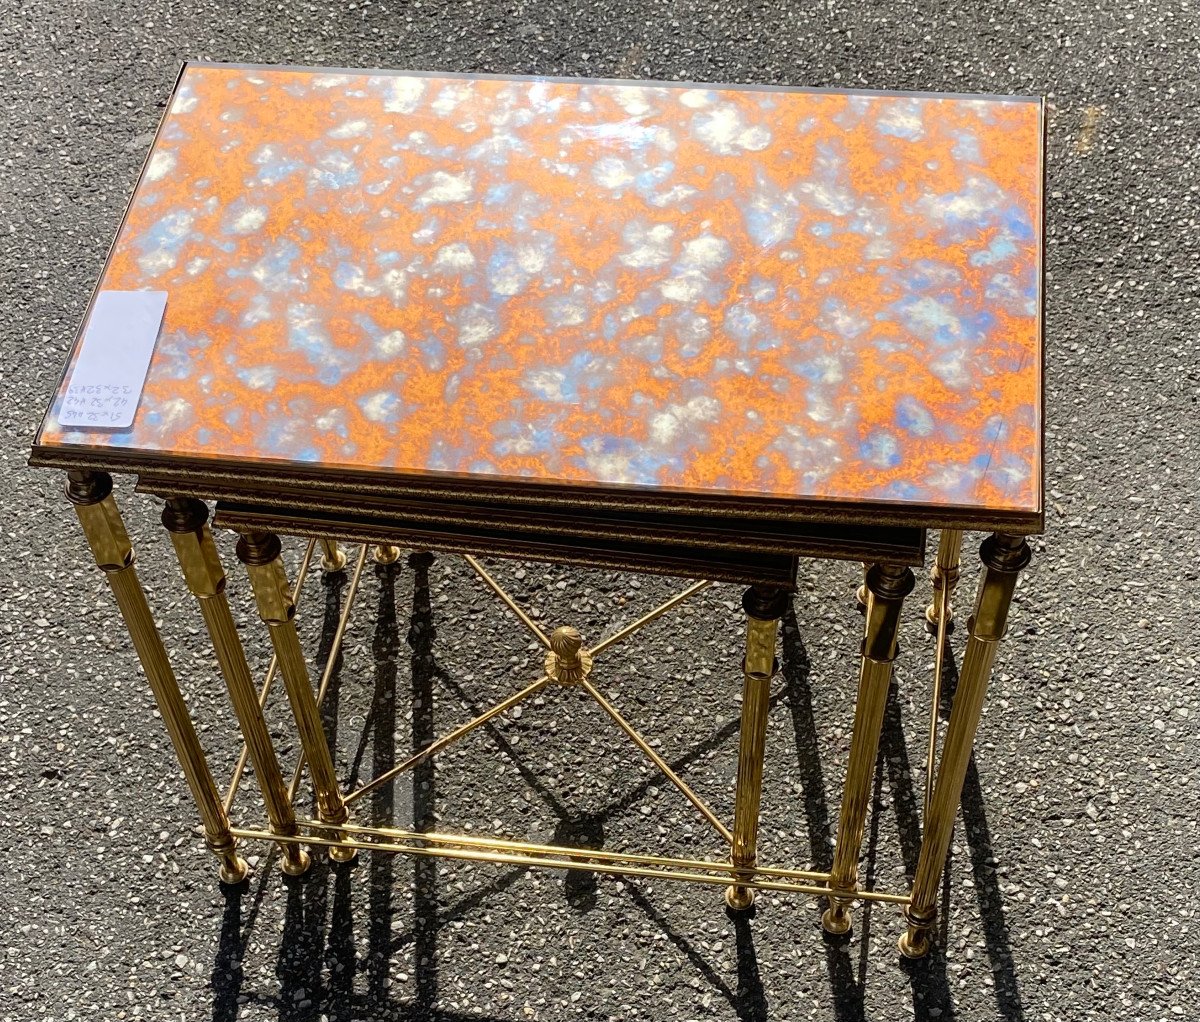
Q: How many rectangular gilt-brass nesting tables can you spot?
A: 3